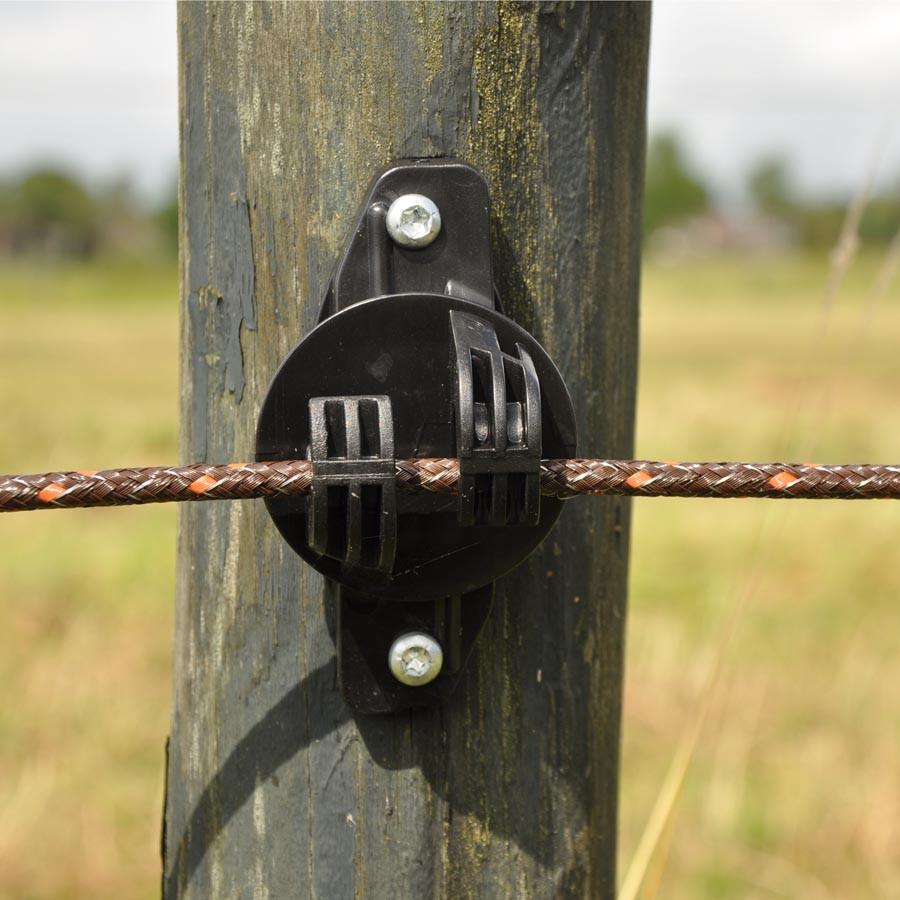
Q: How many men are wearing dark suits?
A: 0